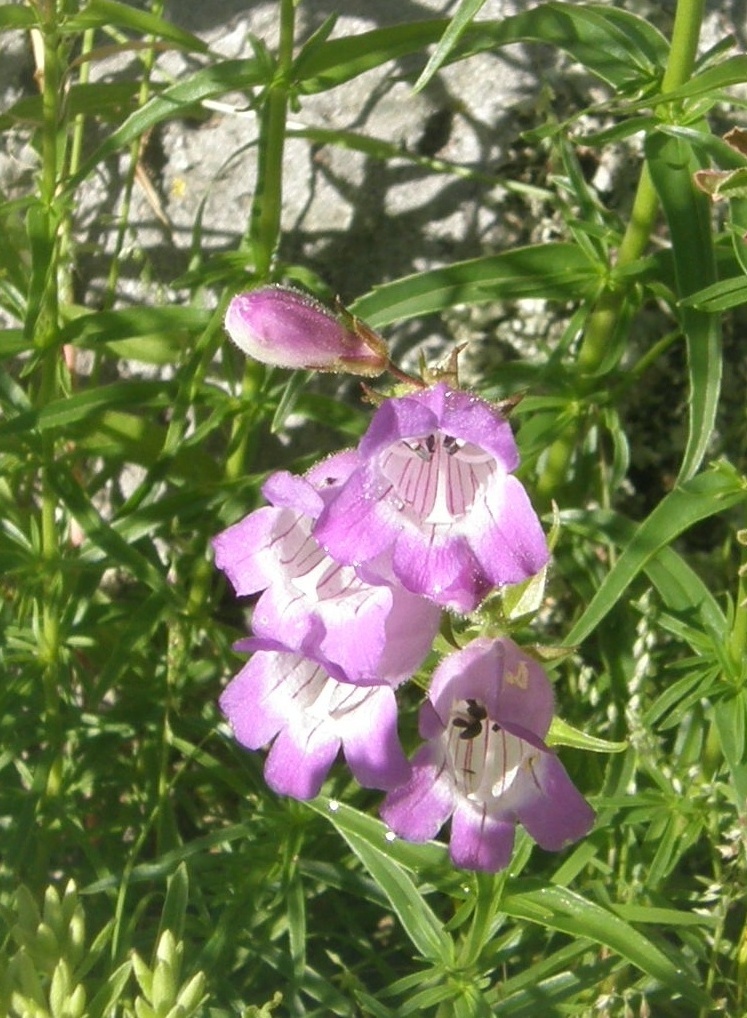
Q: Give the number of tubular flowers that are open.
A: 4